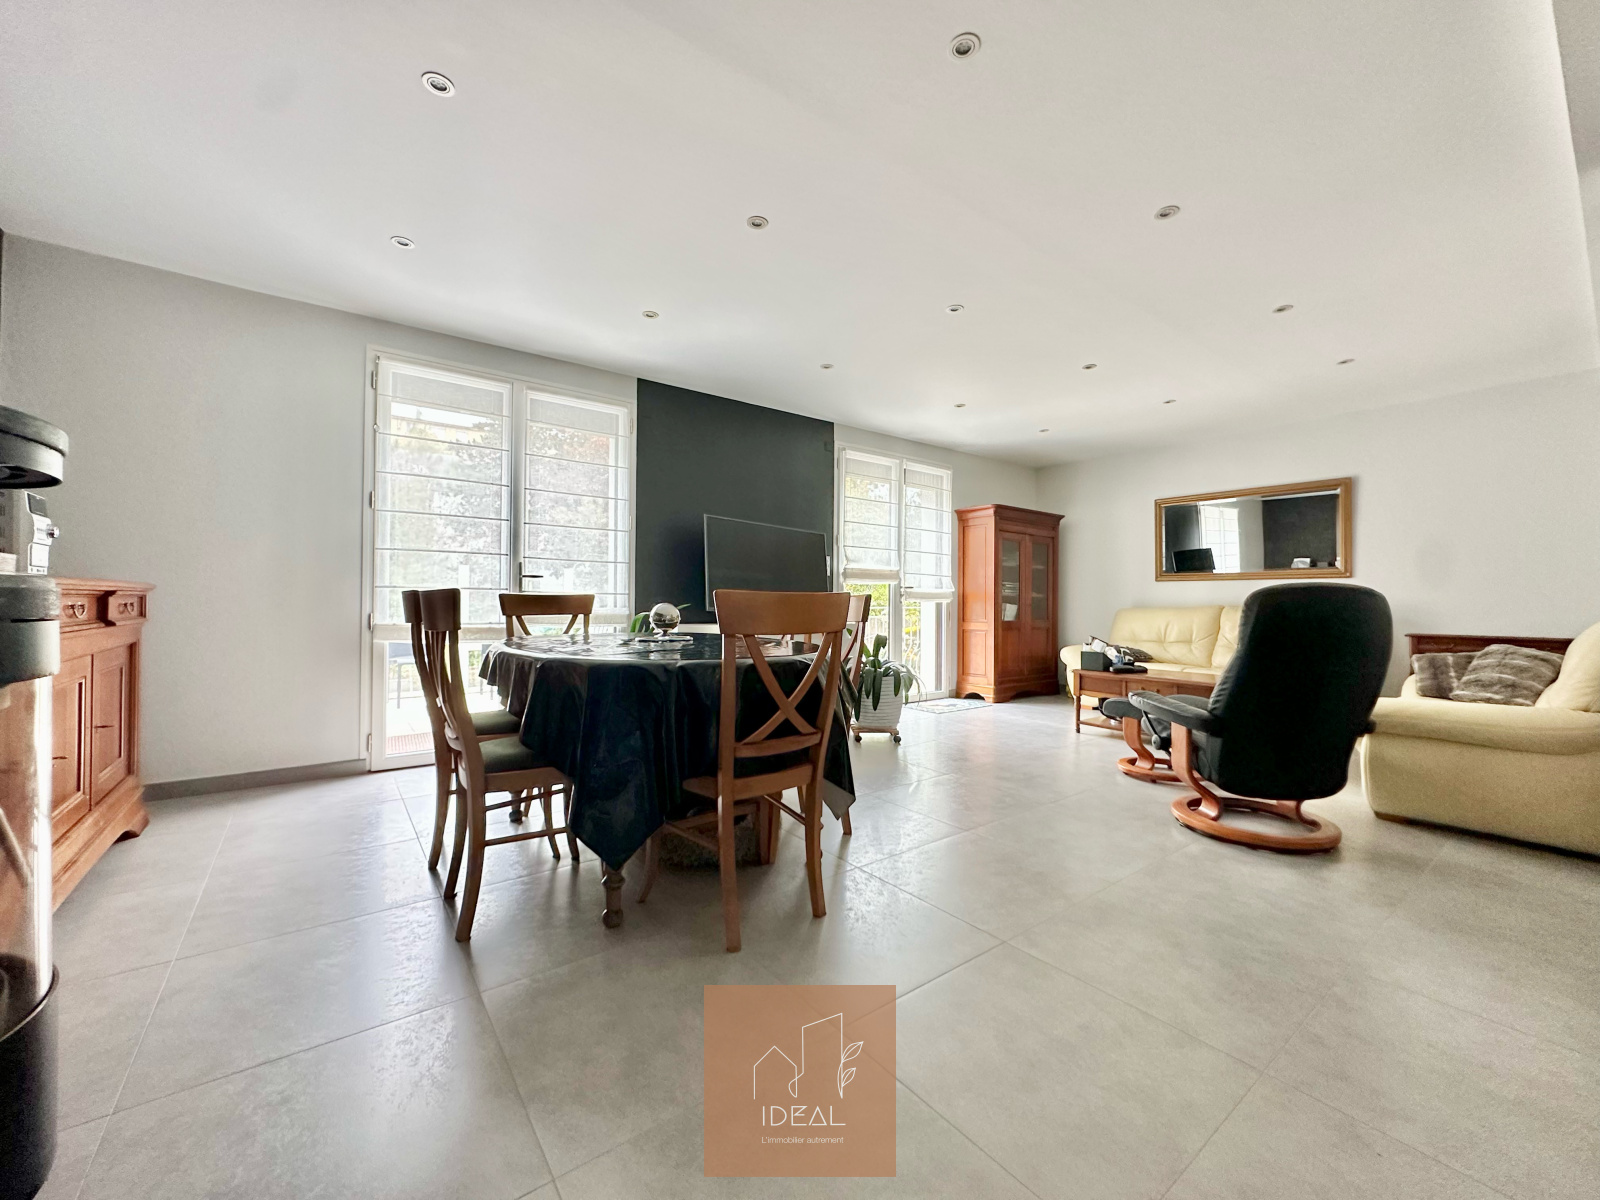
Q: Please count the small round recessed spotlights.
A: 14